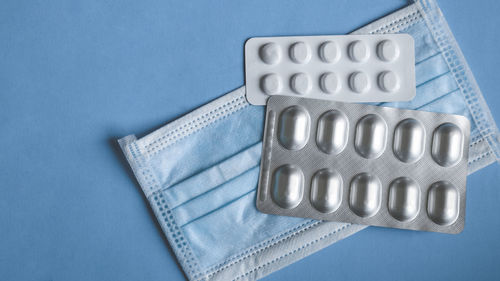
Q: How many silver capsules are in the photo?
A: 10